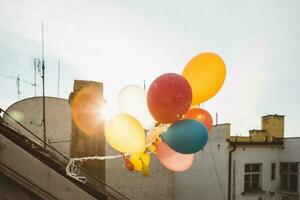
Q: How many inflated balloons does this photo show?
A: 7